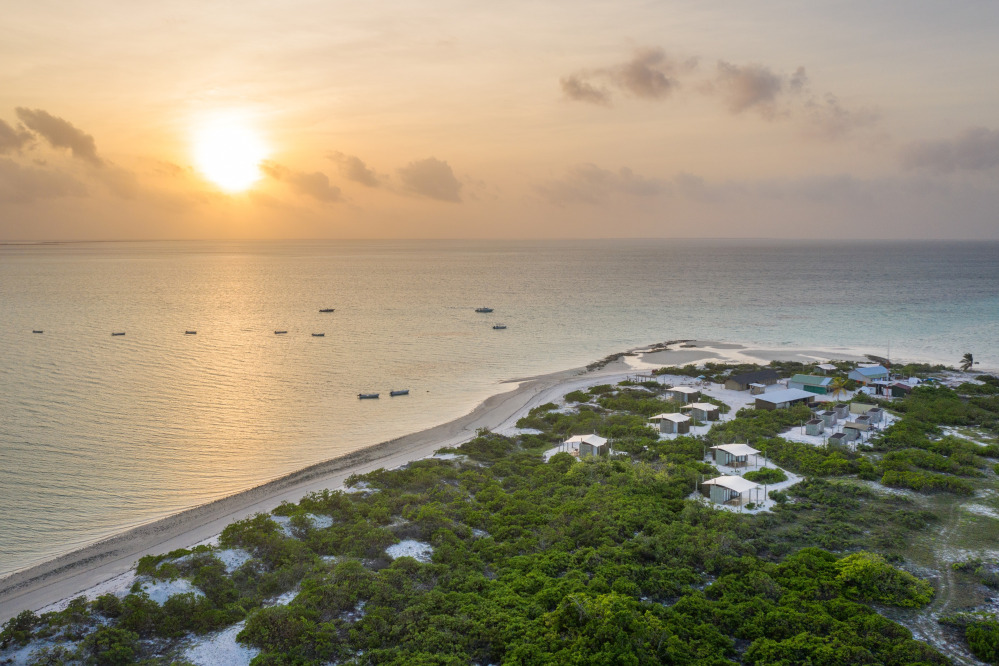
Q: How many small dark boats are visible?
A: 10